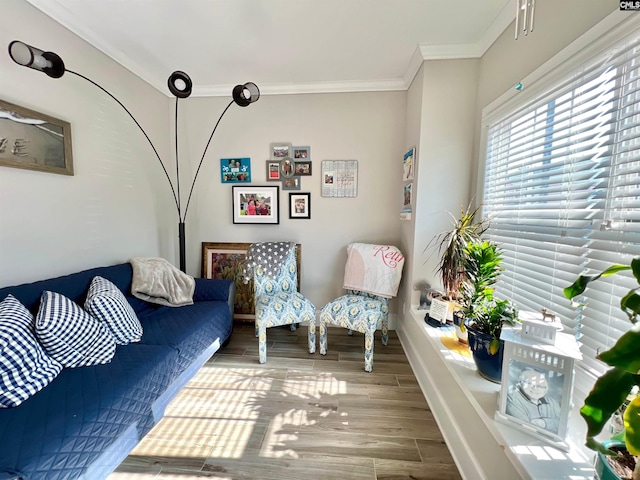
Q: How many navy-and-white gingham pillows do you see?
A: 3